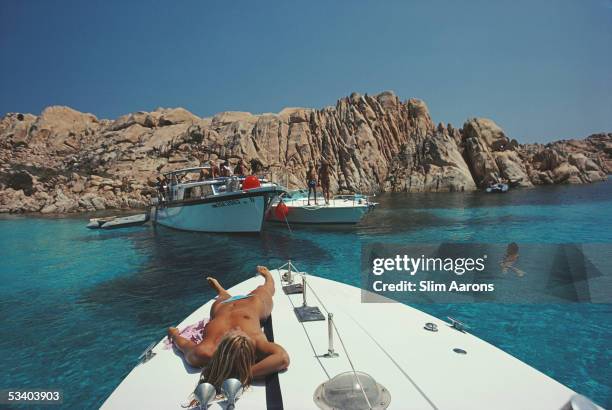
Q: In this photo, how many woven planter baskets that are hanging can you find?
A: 0